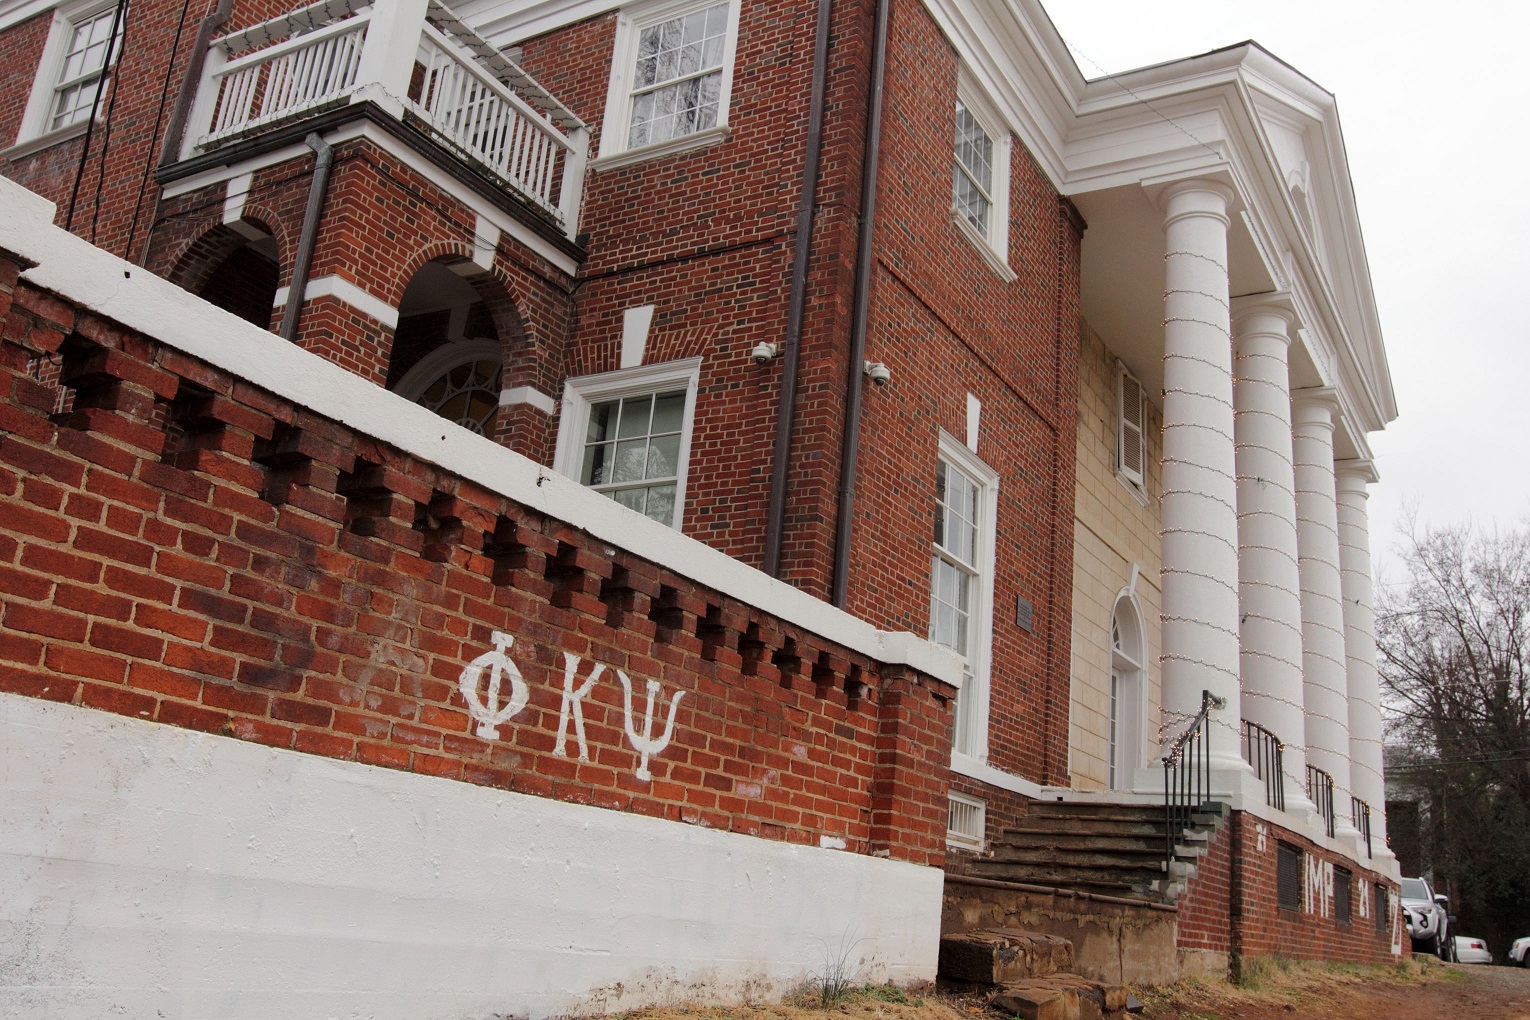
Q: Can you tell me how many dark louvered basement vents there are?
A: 3